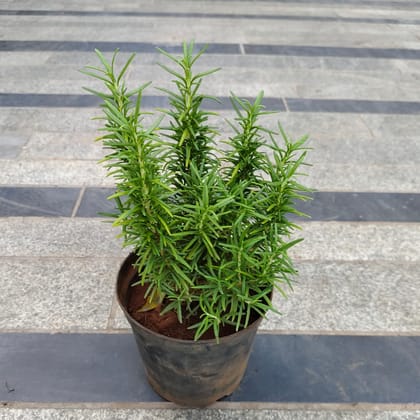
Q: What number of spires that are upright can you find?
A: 4